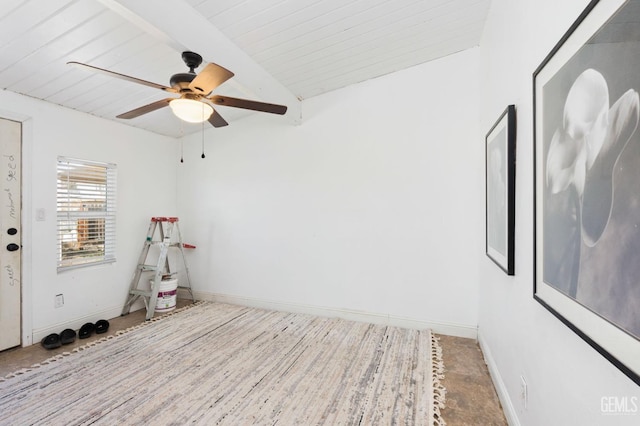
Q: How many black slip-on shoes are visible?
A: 4